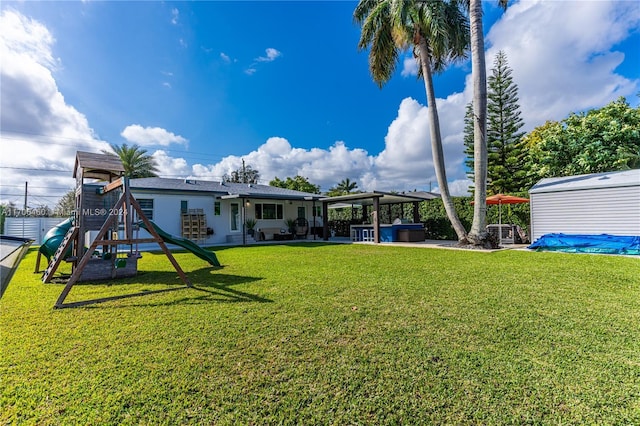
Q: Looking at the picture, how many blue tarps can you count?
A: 1